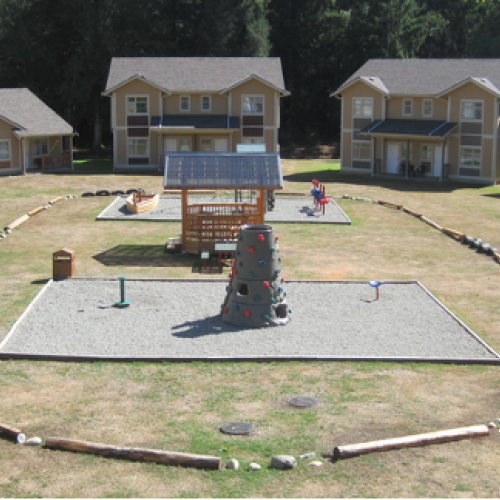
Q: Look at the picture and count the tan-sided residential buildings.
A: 3